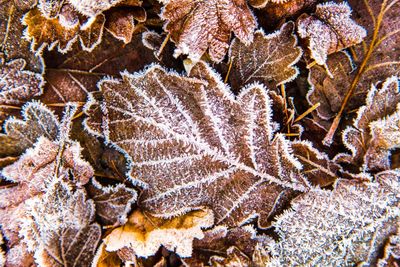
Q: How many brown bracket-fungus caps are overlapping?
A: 0